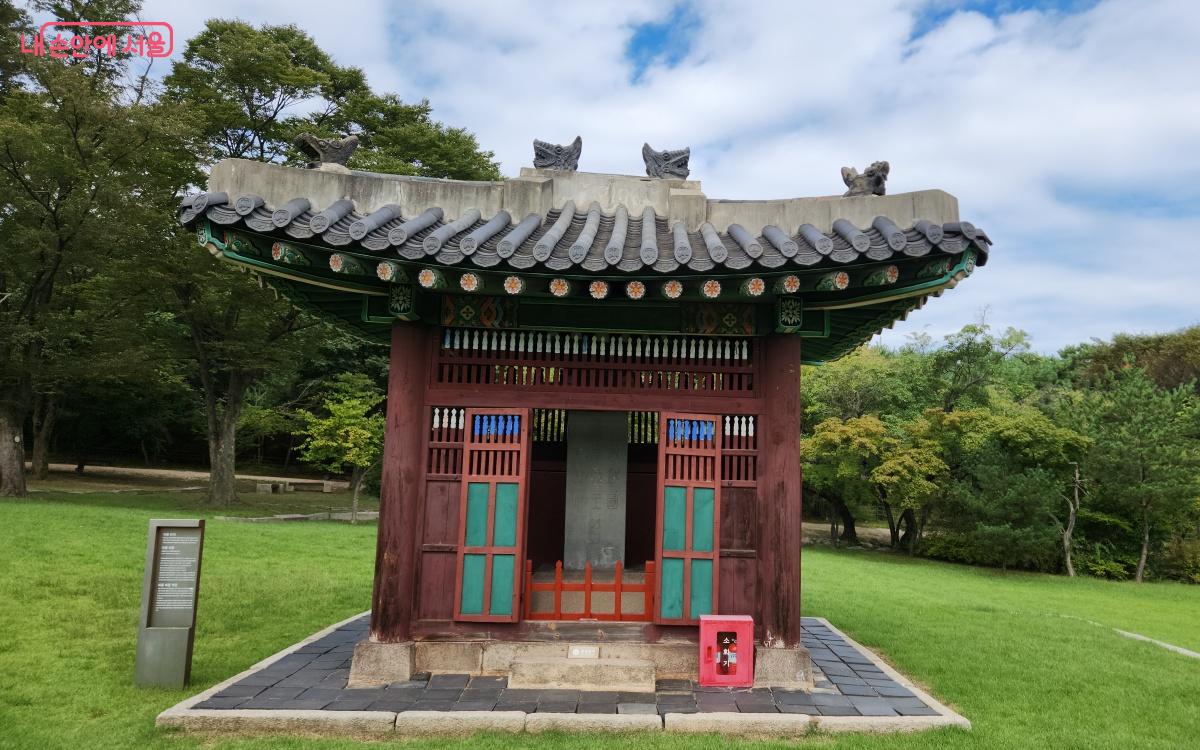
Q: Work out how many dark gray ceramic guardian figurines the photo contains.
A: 4